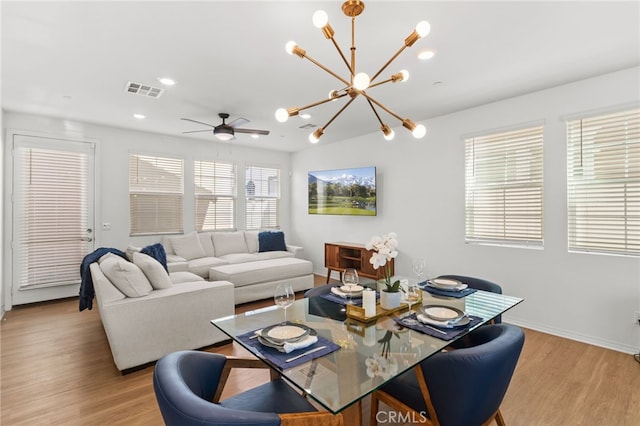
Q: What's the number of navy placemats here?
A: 4